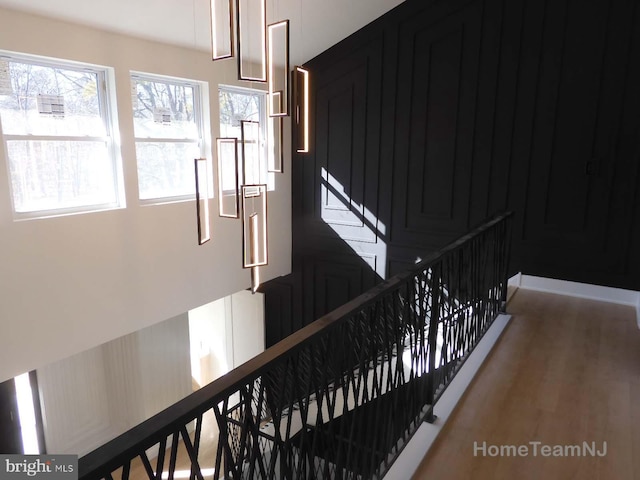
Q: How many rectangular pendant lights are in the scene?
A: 10